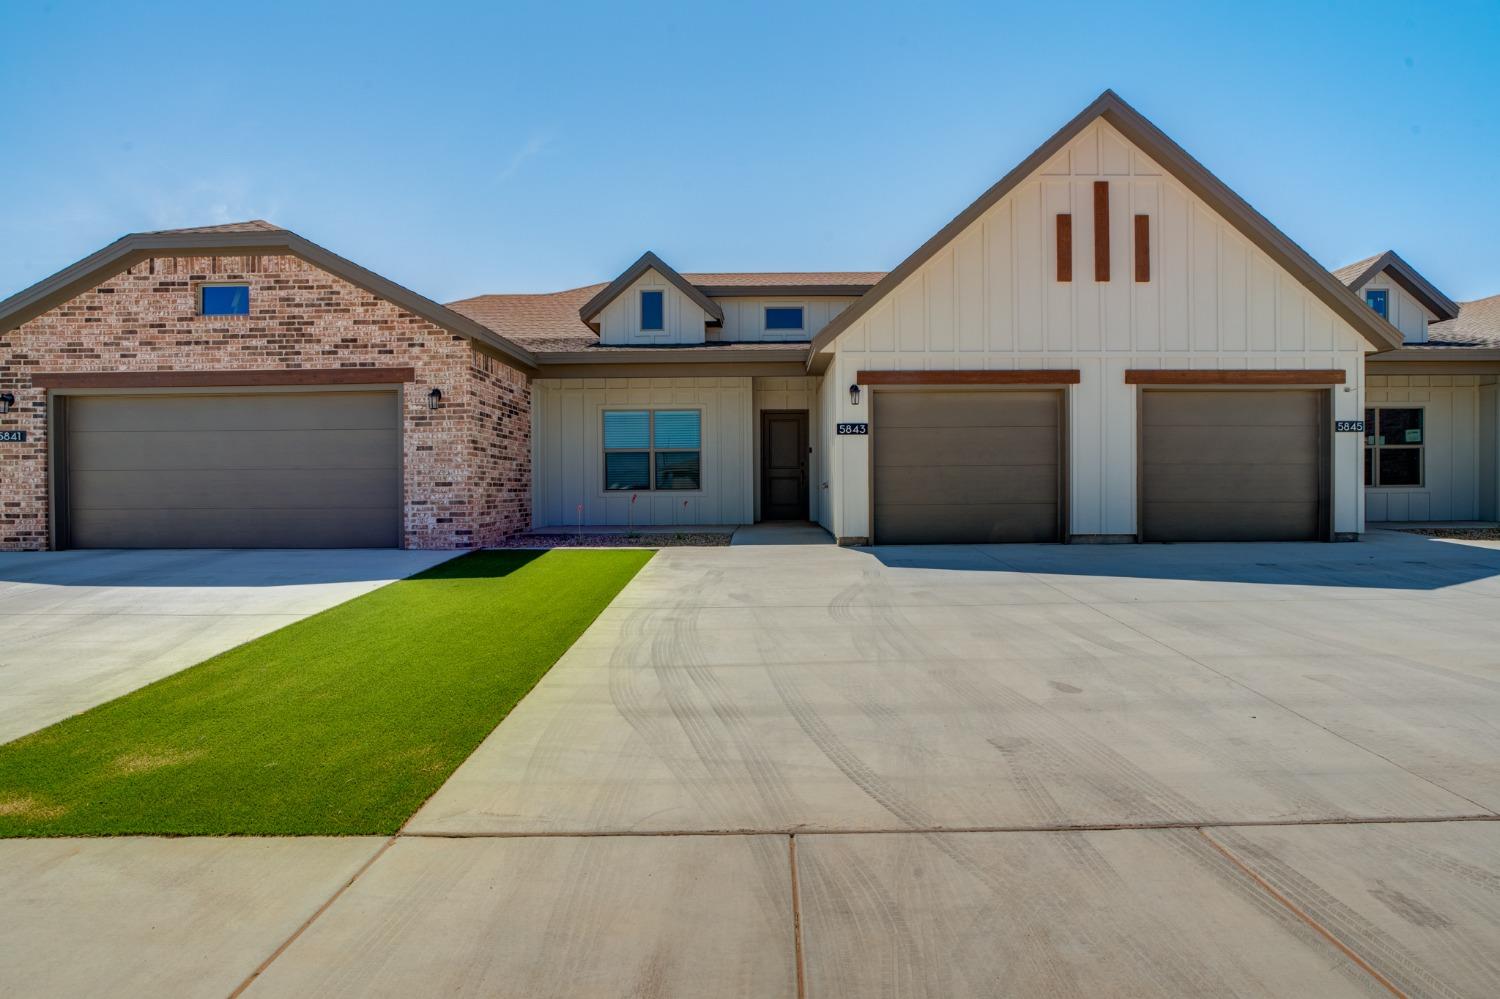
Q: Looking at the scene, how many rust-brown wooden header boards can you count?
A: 3